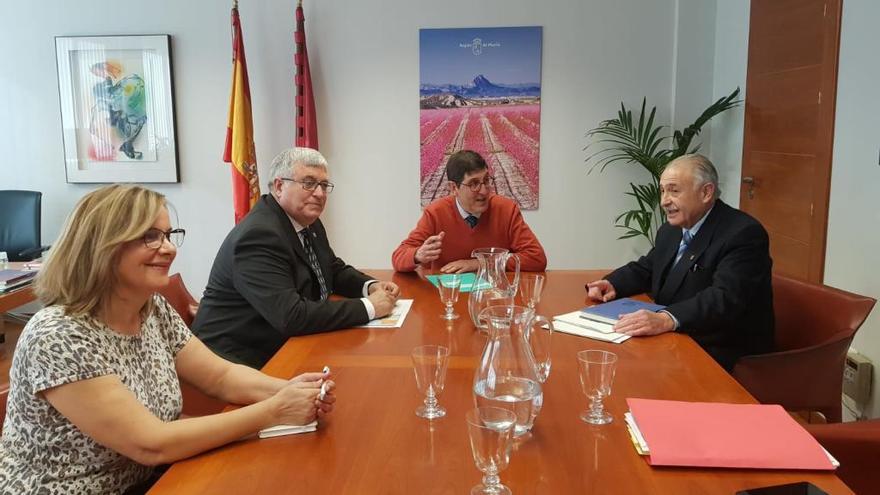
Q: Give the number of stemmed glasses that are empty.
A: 5